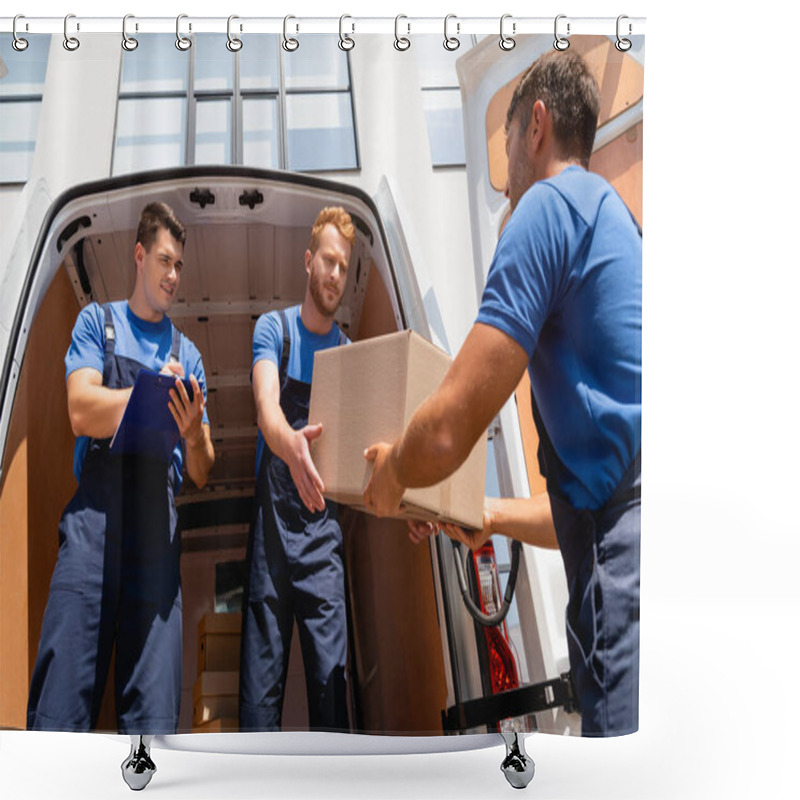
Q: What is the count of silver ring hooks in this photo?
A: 12